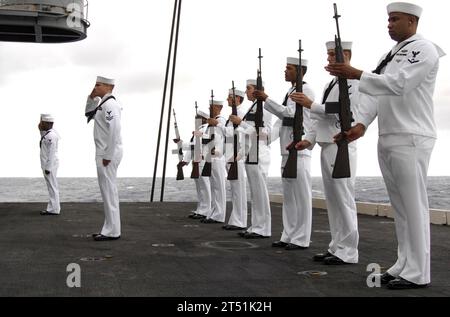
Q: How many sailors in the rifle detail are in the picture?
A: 7